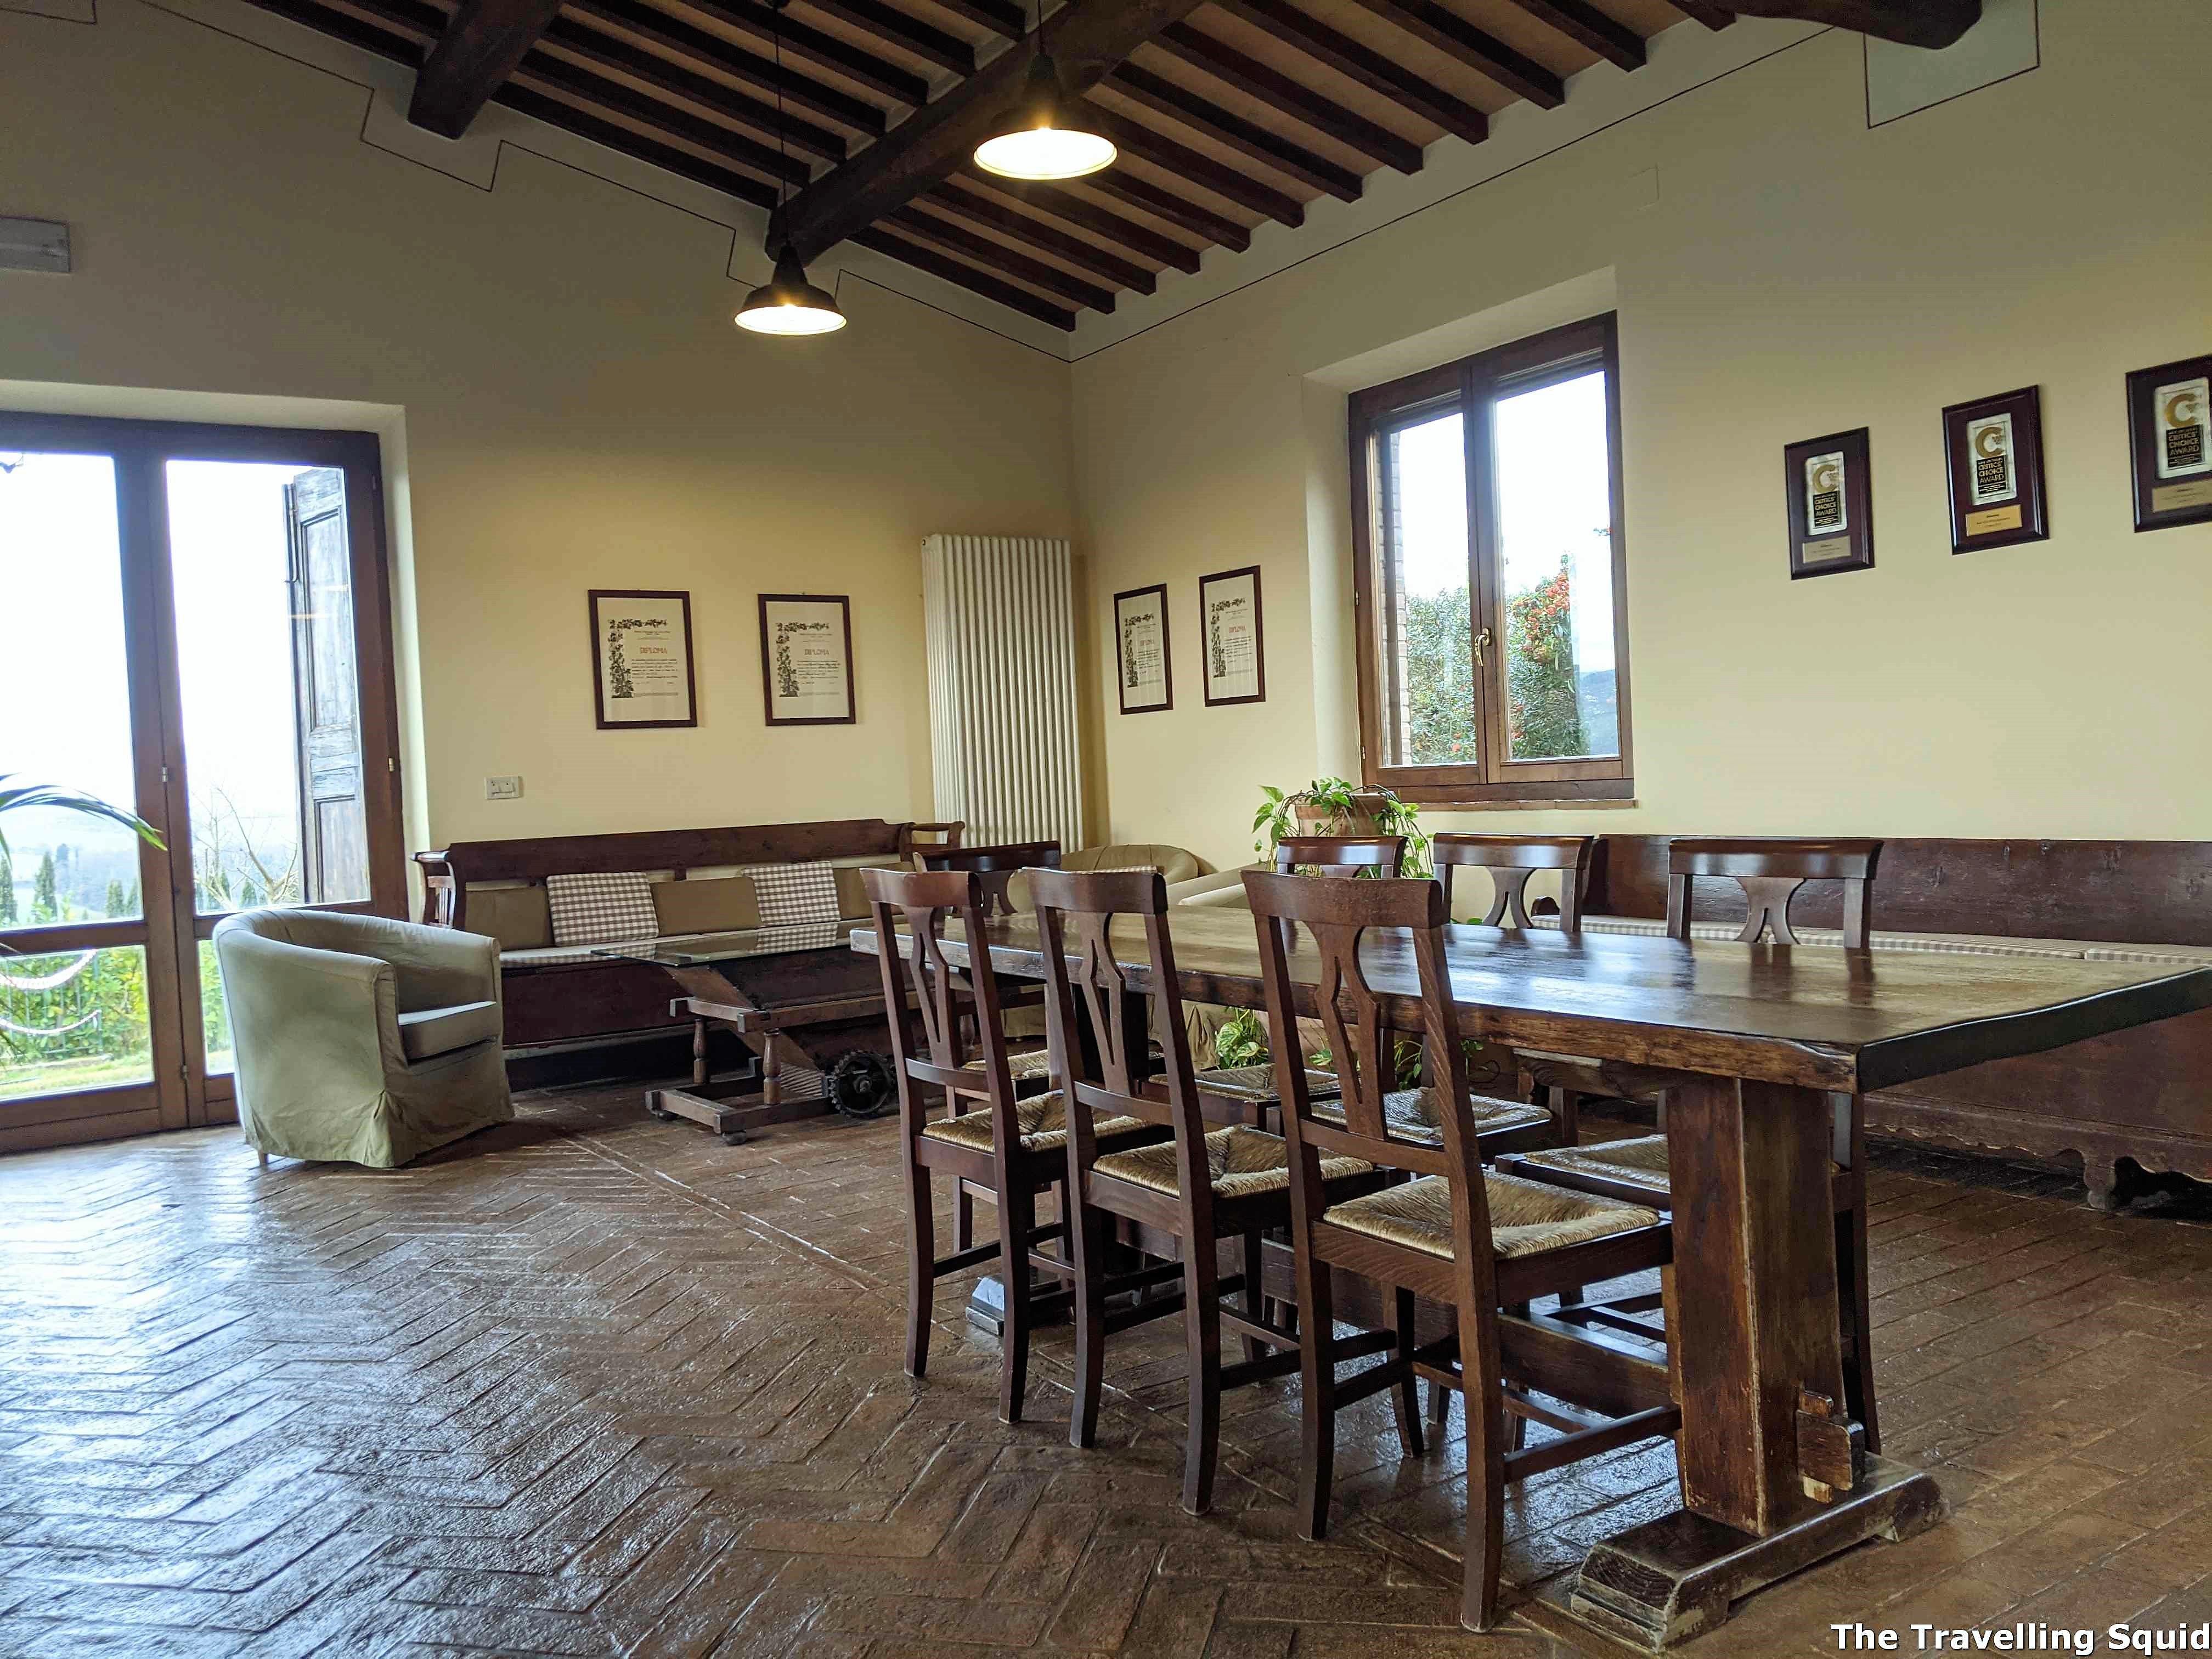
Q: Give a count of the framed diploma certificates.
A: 4